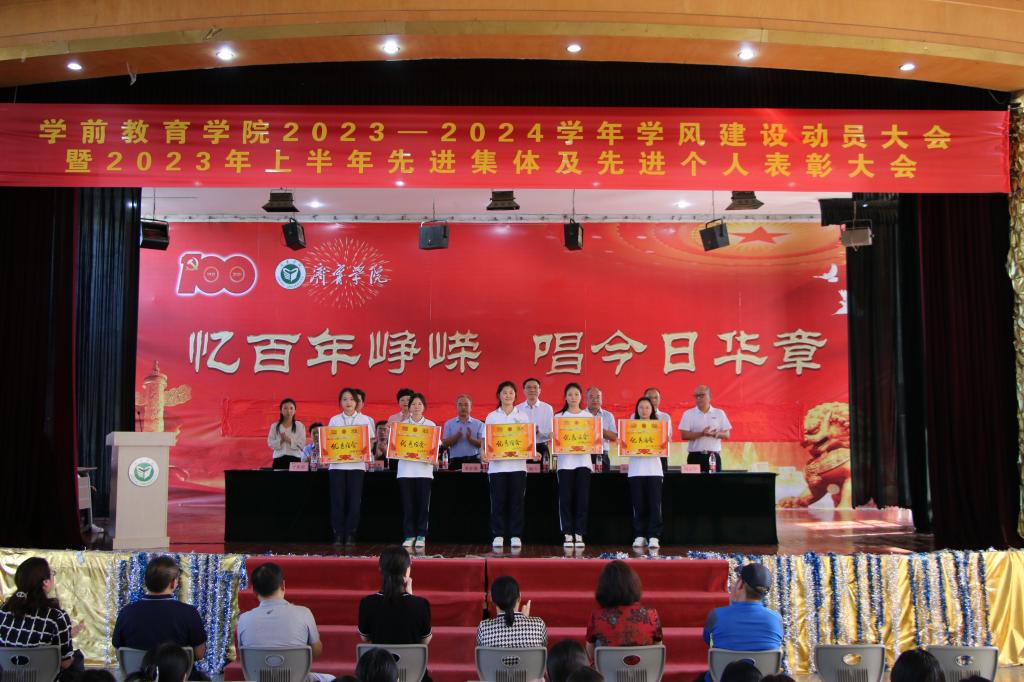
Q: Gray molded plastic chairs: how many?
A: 9